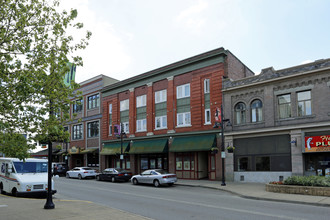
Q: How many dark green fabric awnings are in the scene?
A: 3